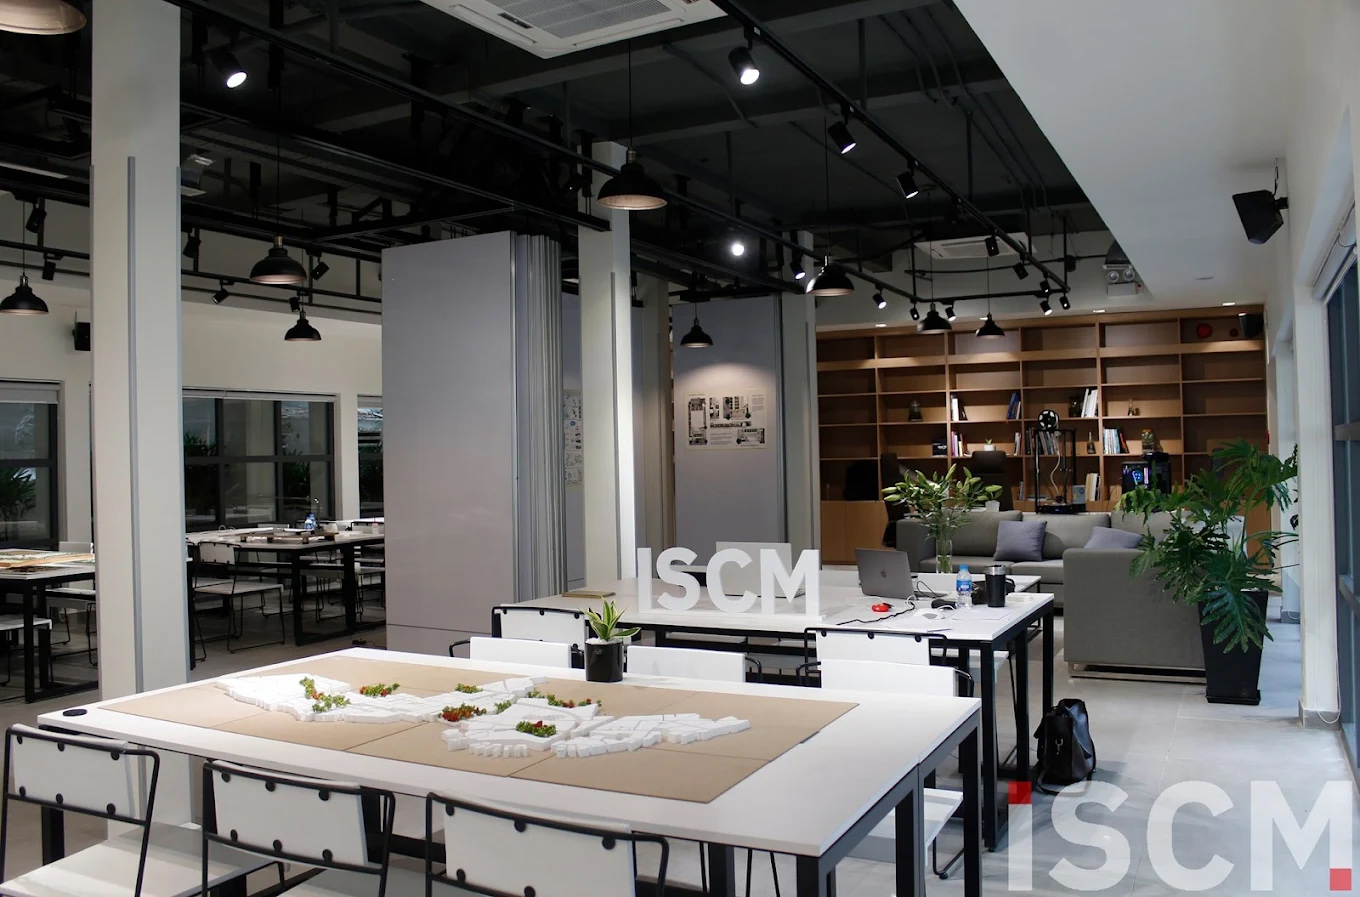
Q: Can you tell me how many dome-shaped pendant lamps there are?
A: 9